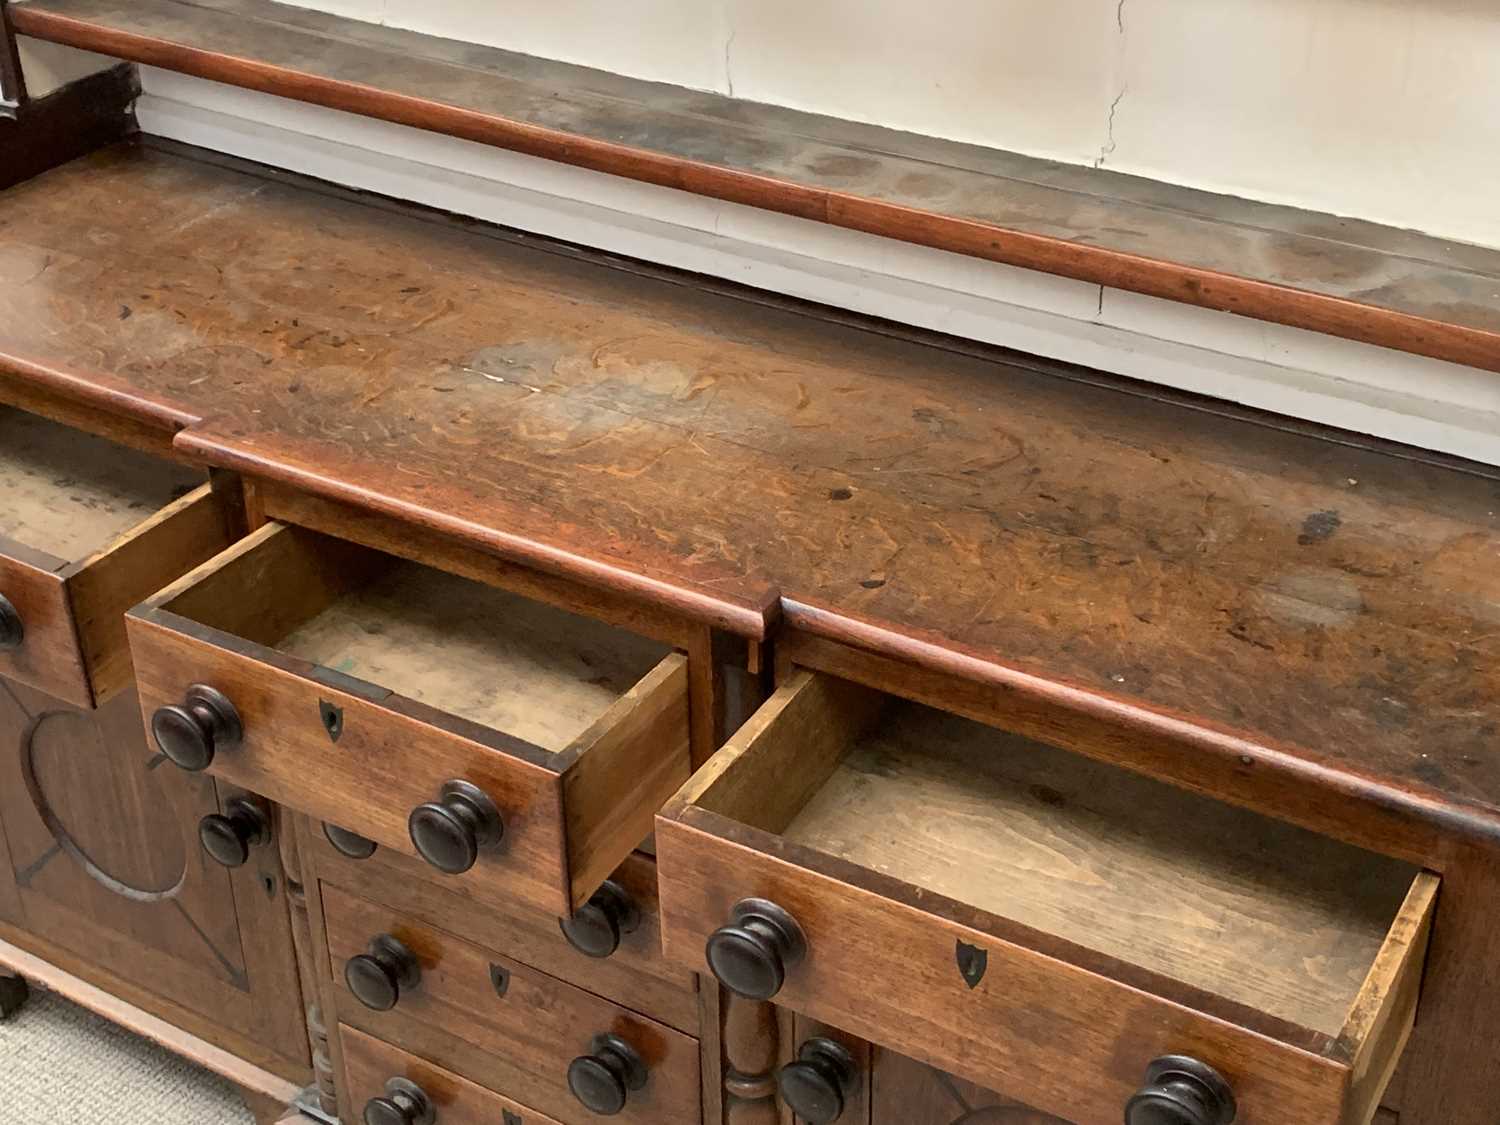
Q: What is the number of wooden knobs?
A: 12